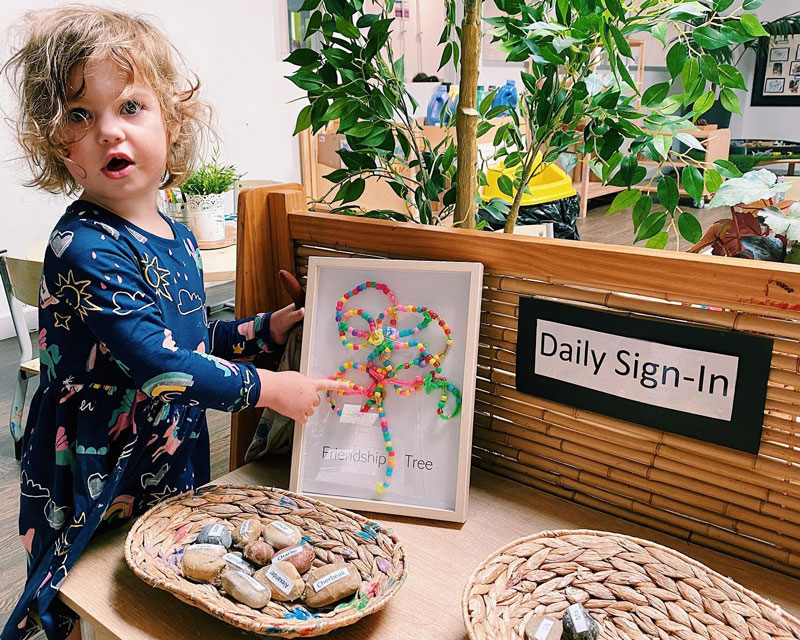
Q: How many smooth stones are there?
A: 12